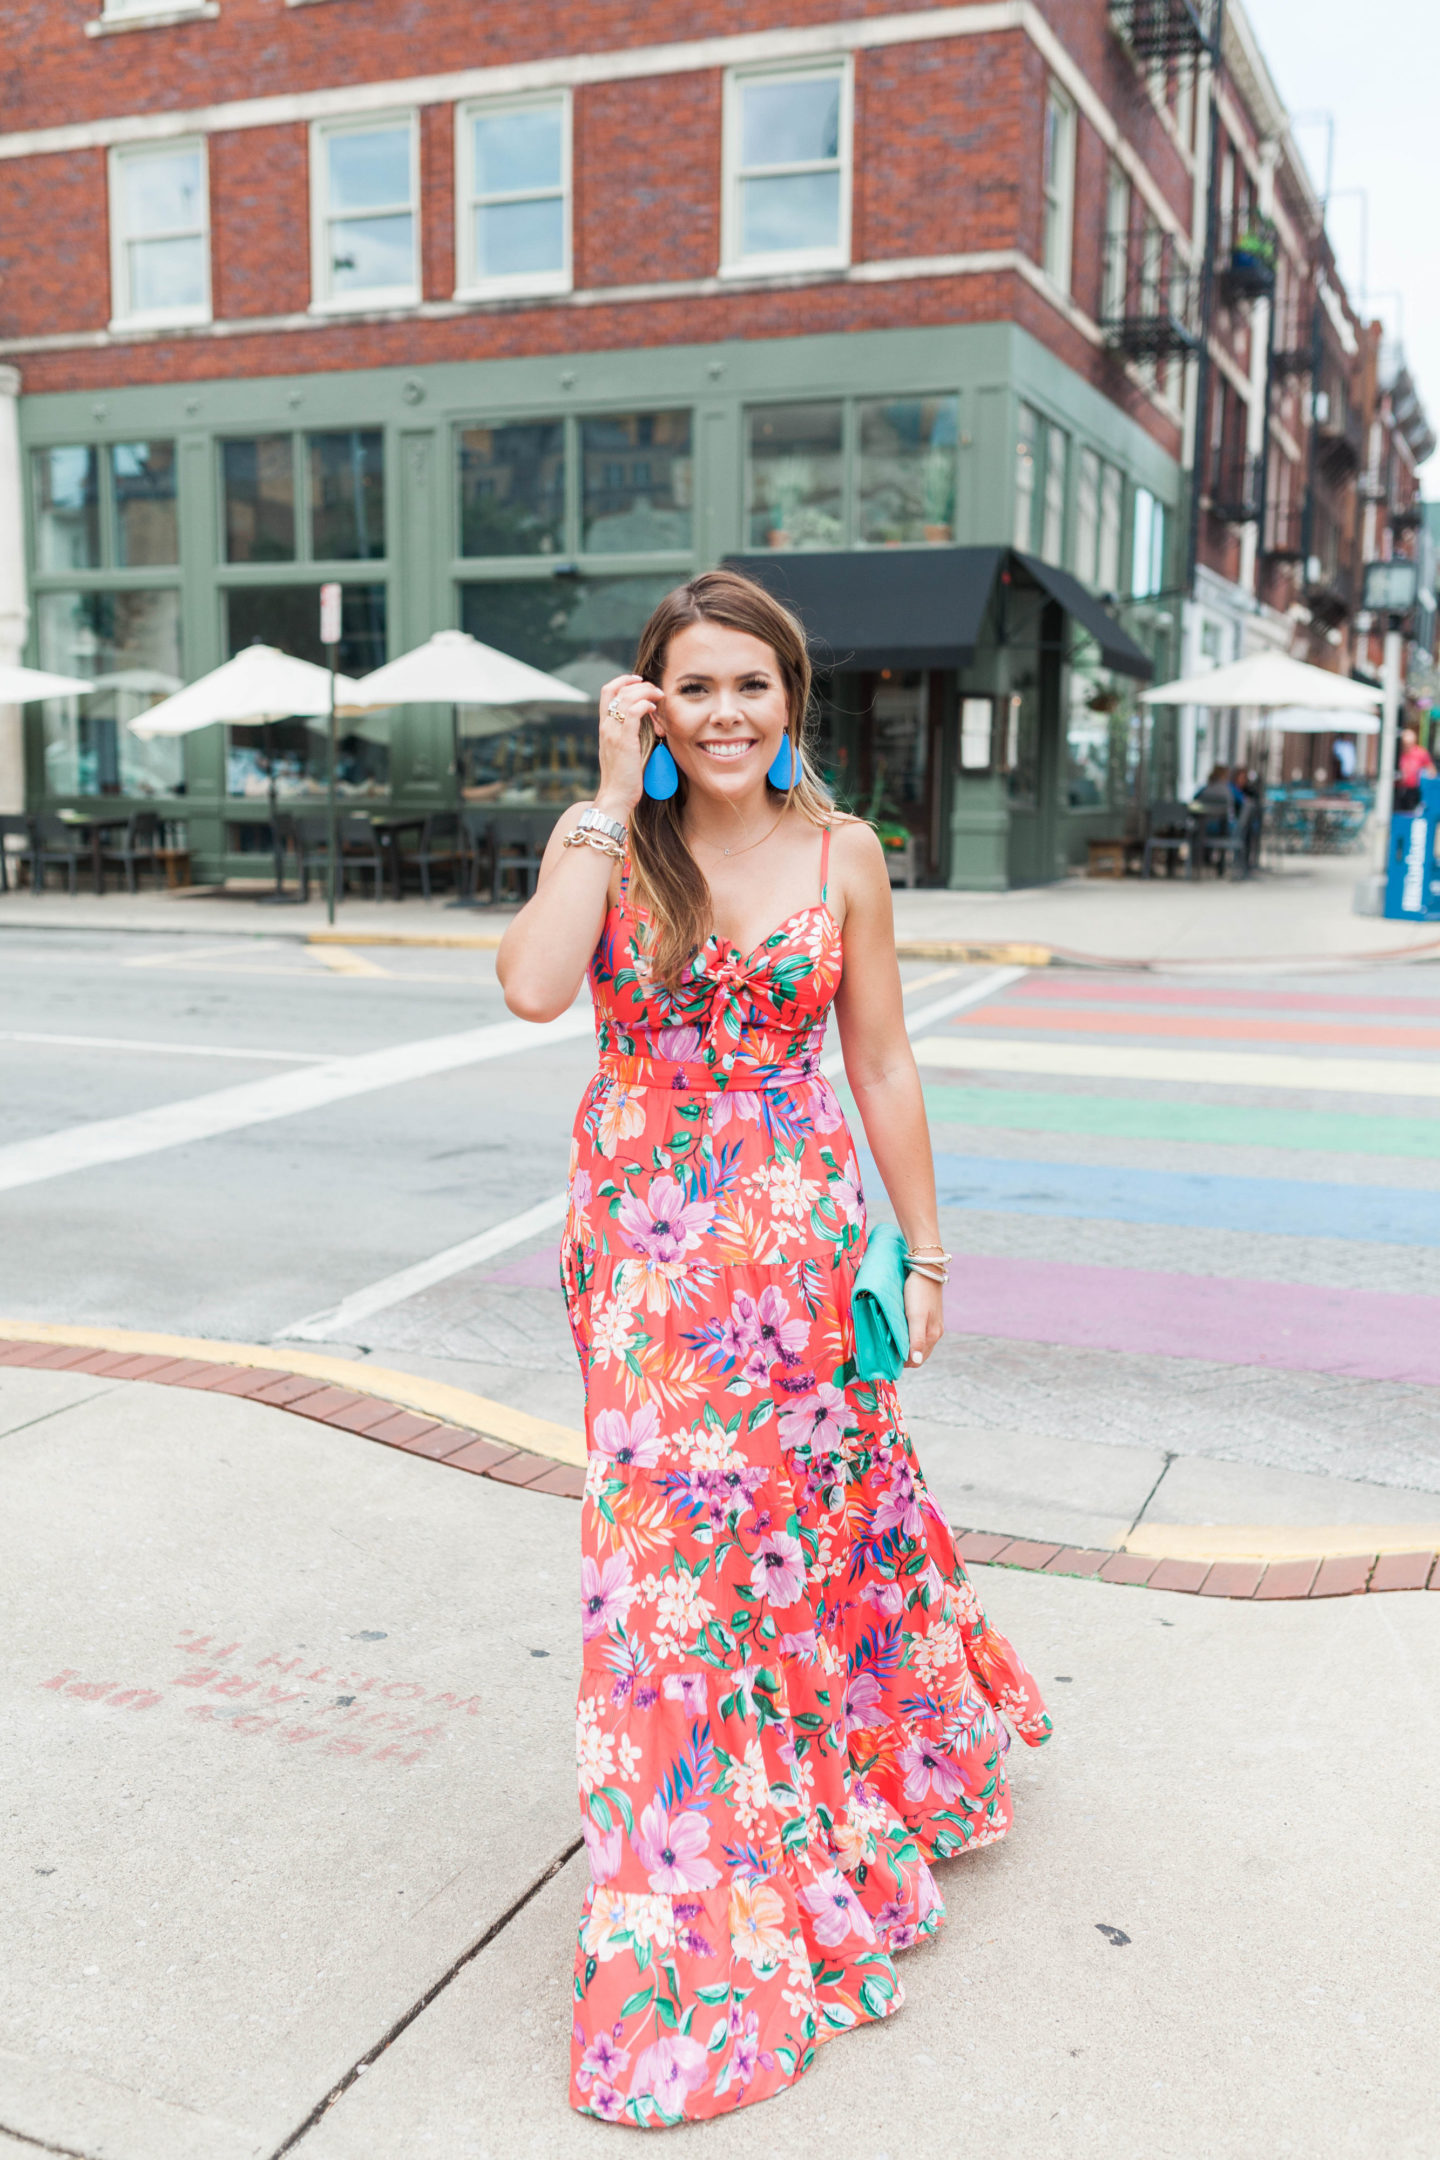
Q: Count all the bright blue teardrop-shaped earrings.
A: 2